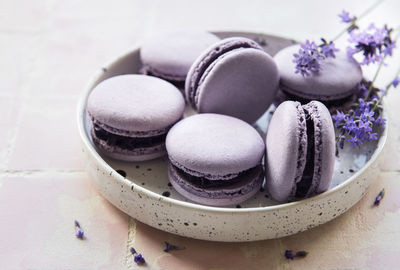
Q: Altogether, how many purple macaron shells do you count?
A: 12